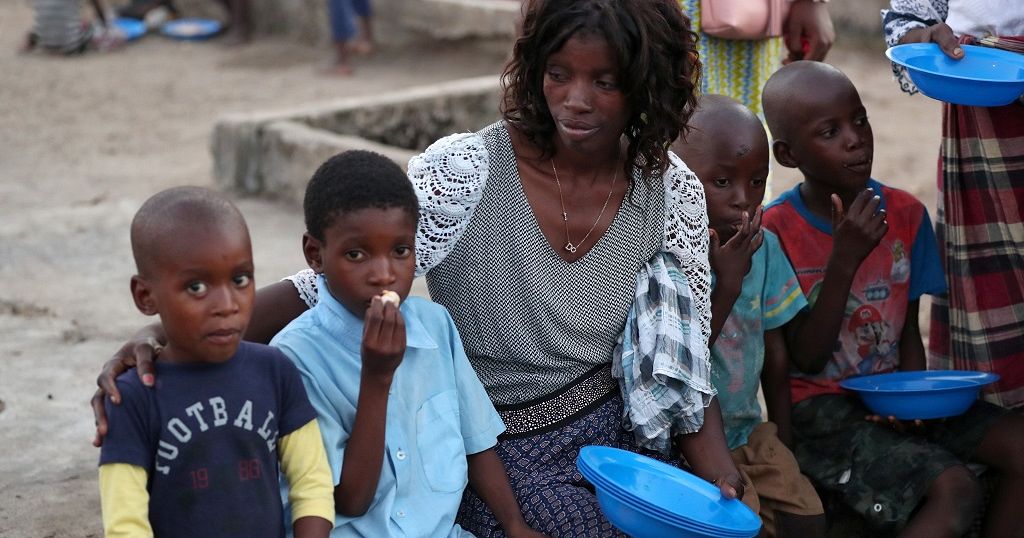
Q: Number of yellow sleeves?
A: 2